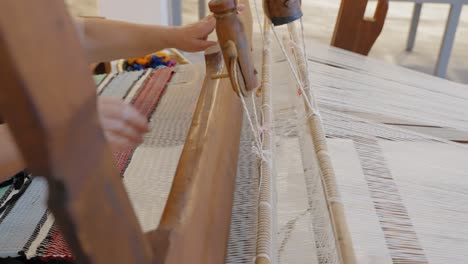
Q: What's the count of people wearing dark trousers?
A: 0